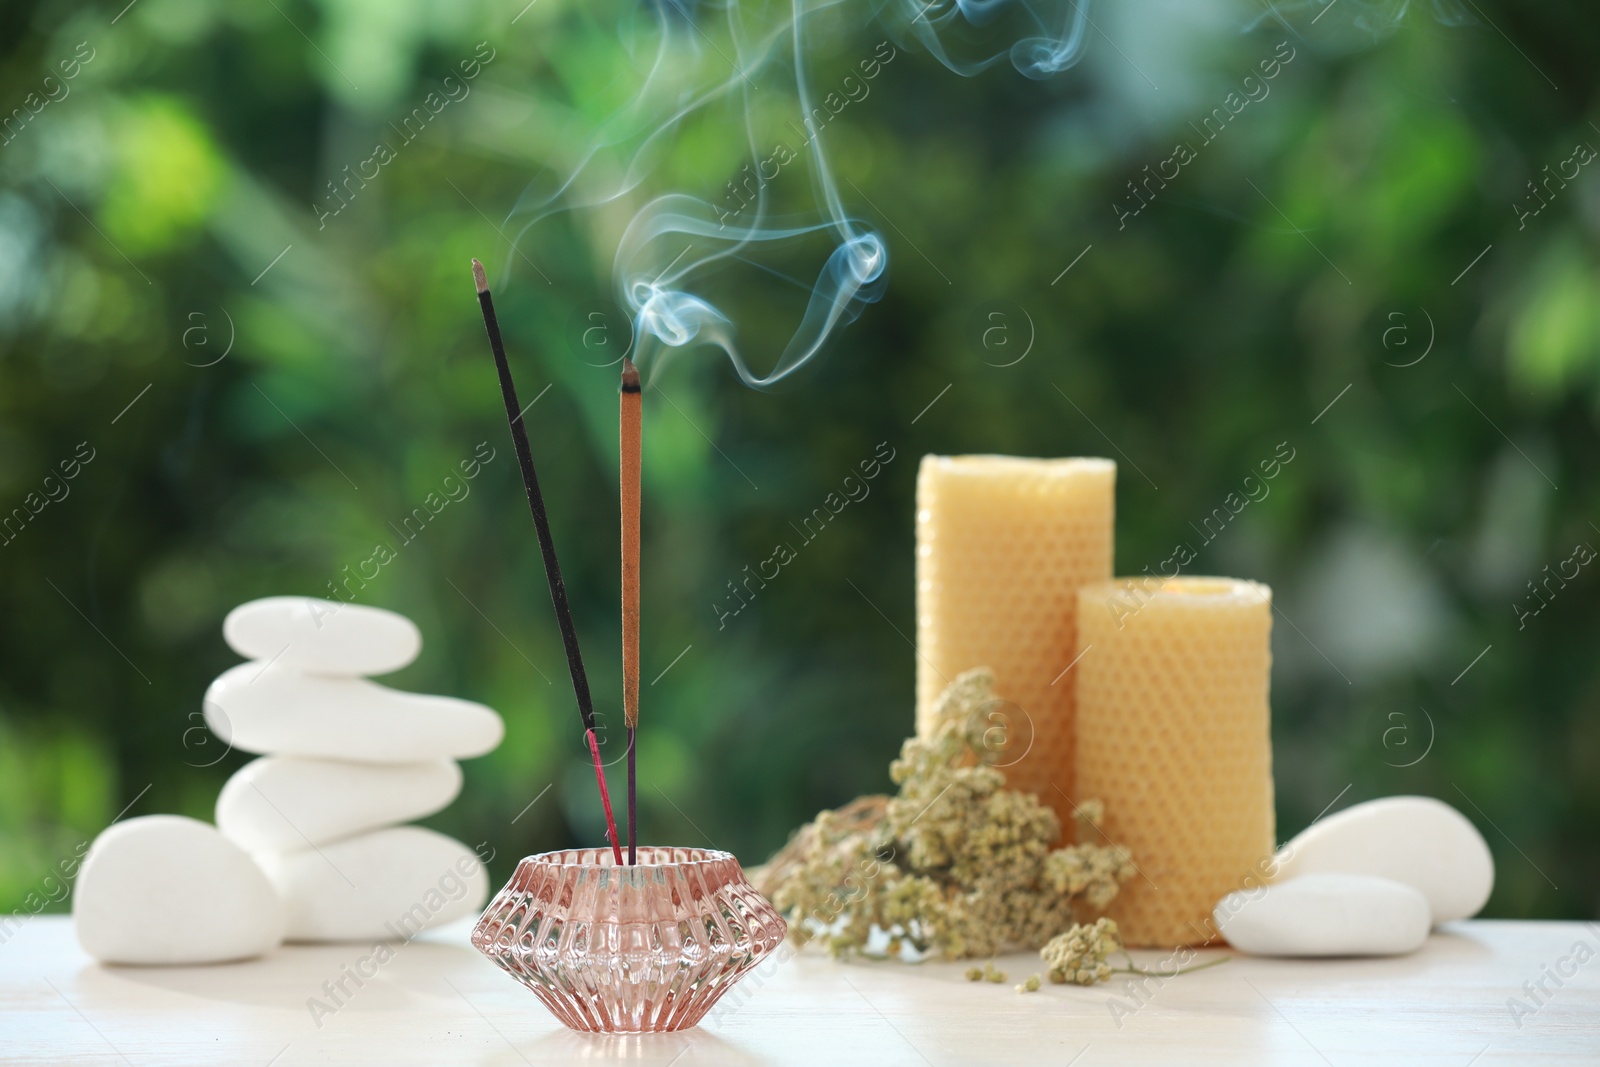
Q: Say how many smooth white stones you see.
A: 7